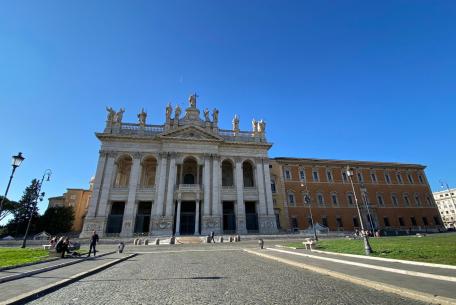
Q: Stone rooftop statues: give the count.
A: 11